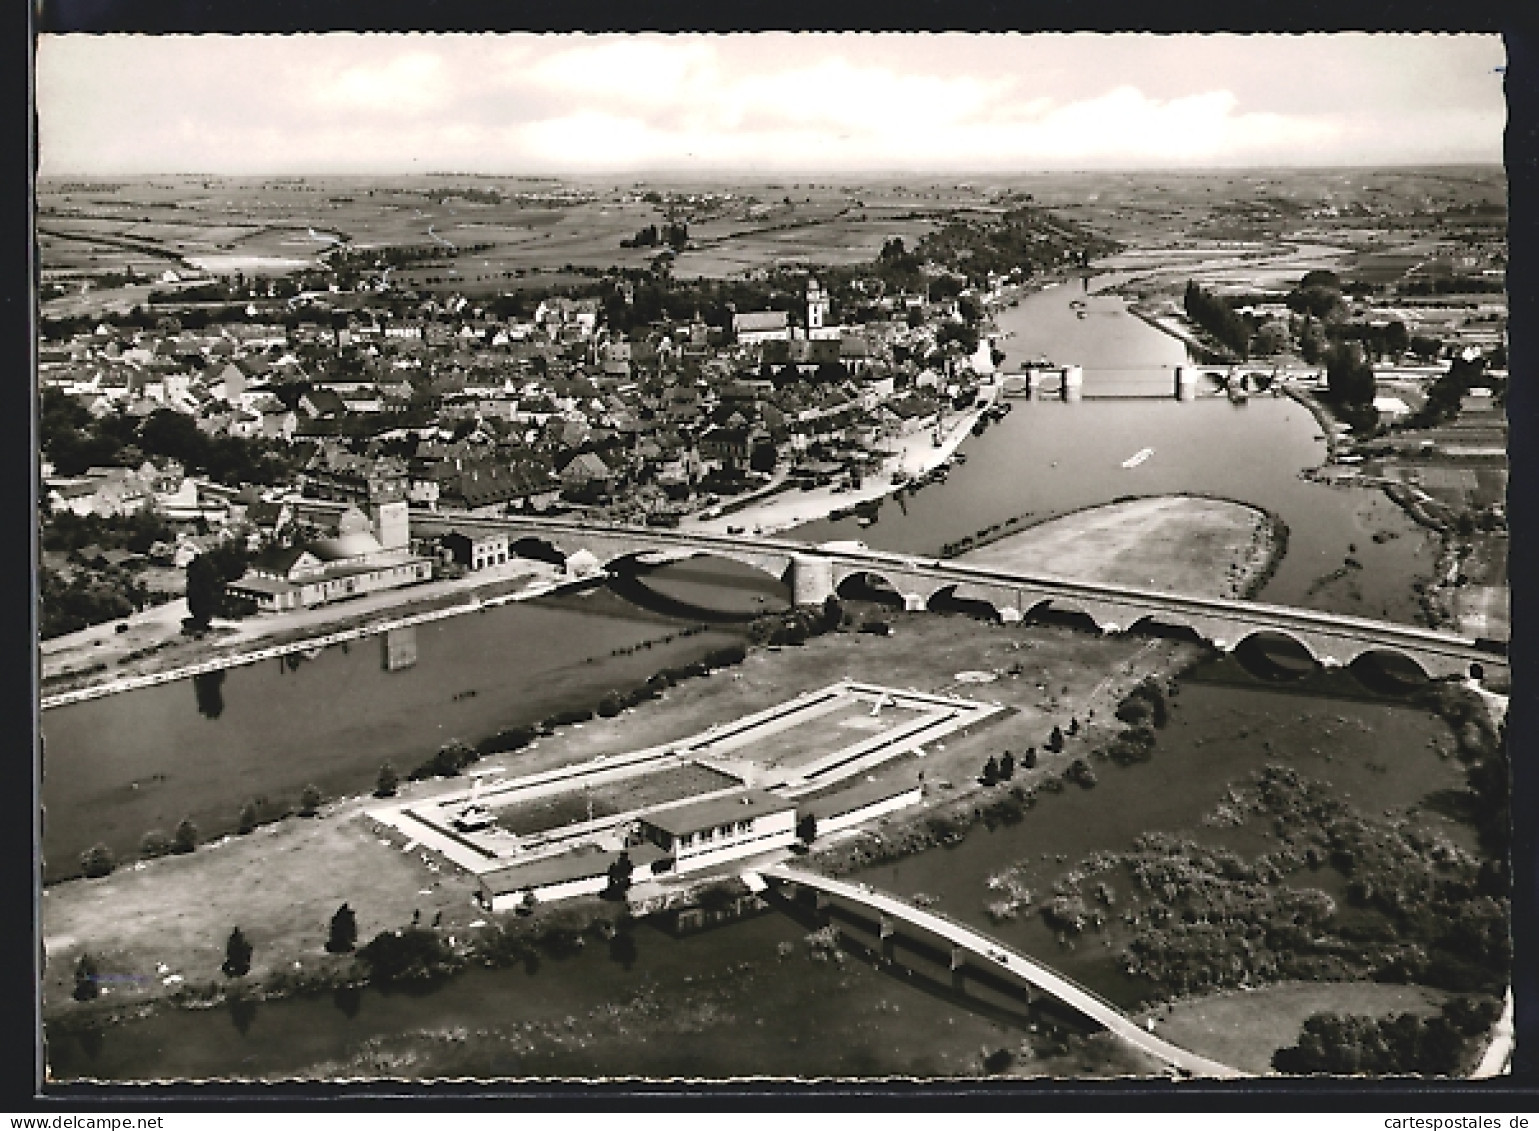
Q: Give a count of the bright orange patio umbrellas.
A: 0